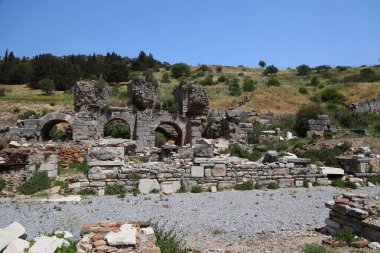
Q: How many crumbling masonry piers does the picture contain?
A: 3